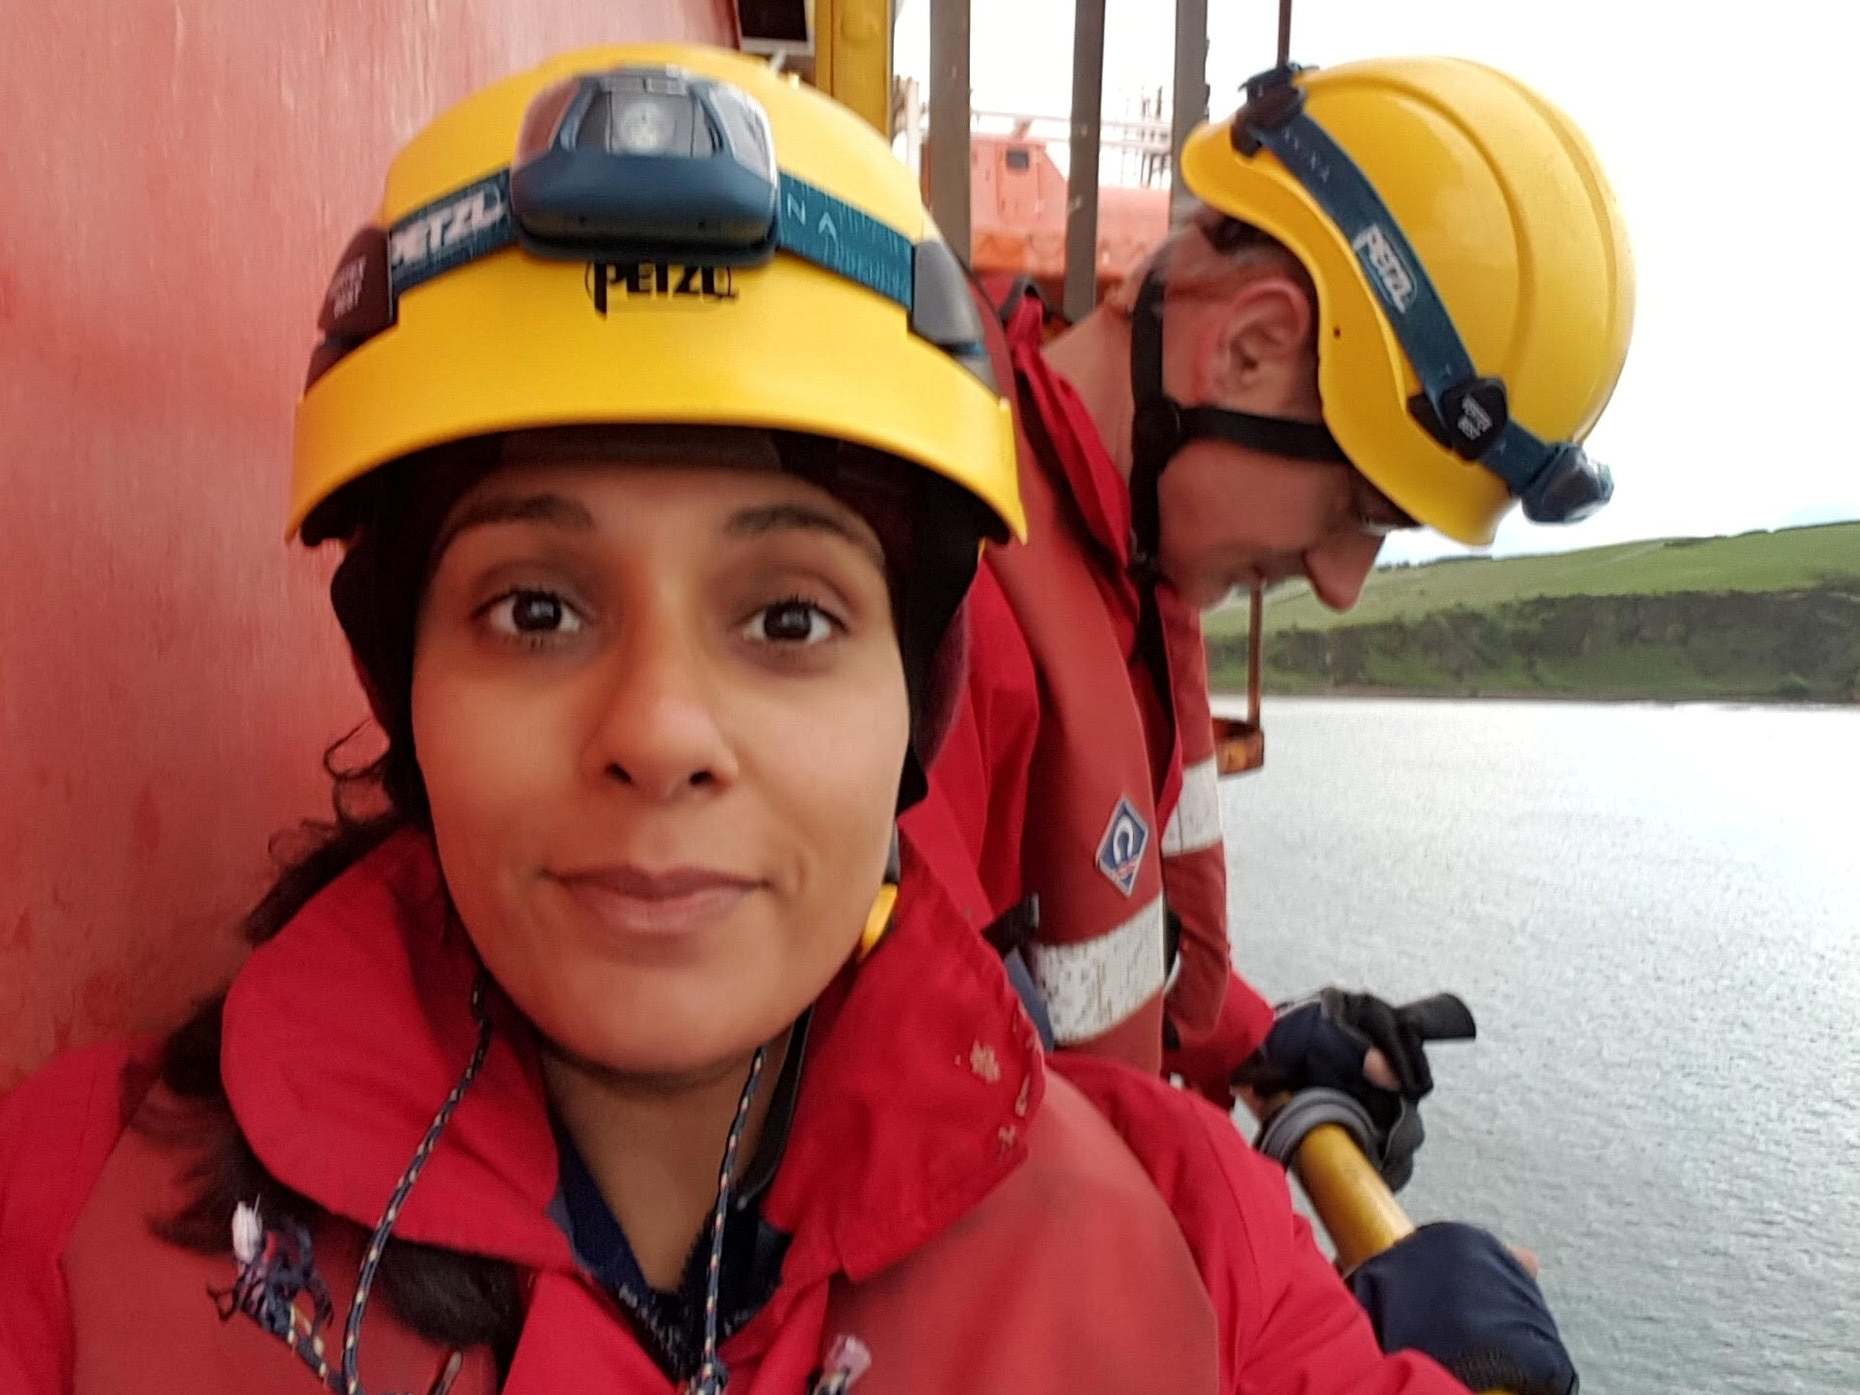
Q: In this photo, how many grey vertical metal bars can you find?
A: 3